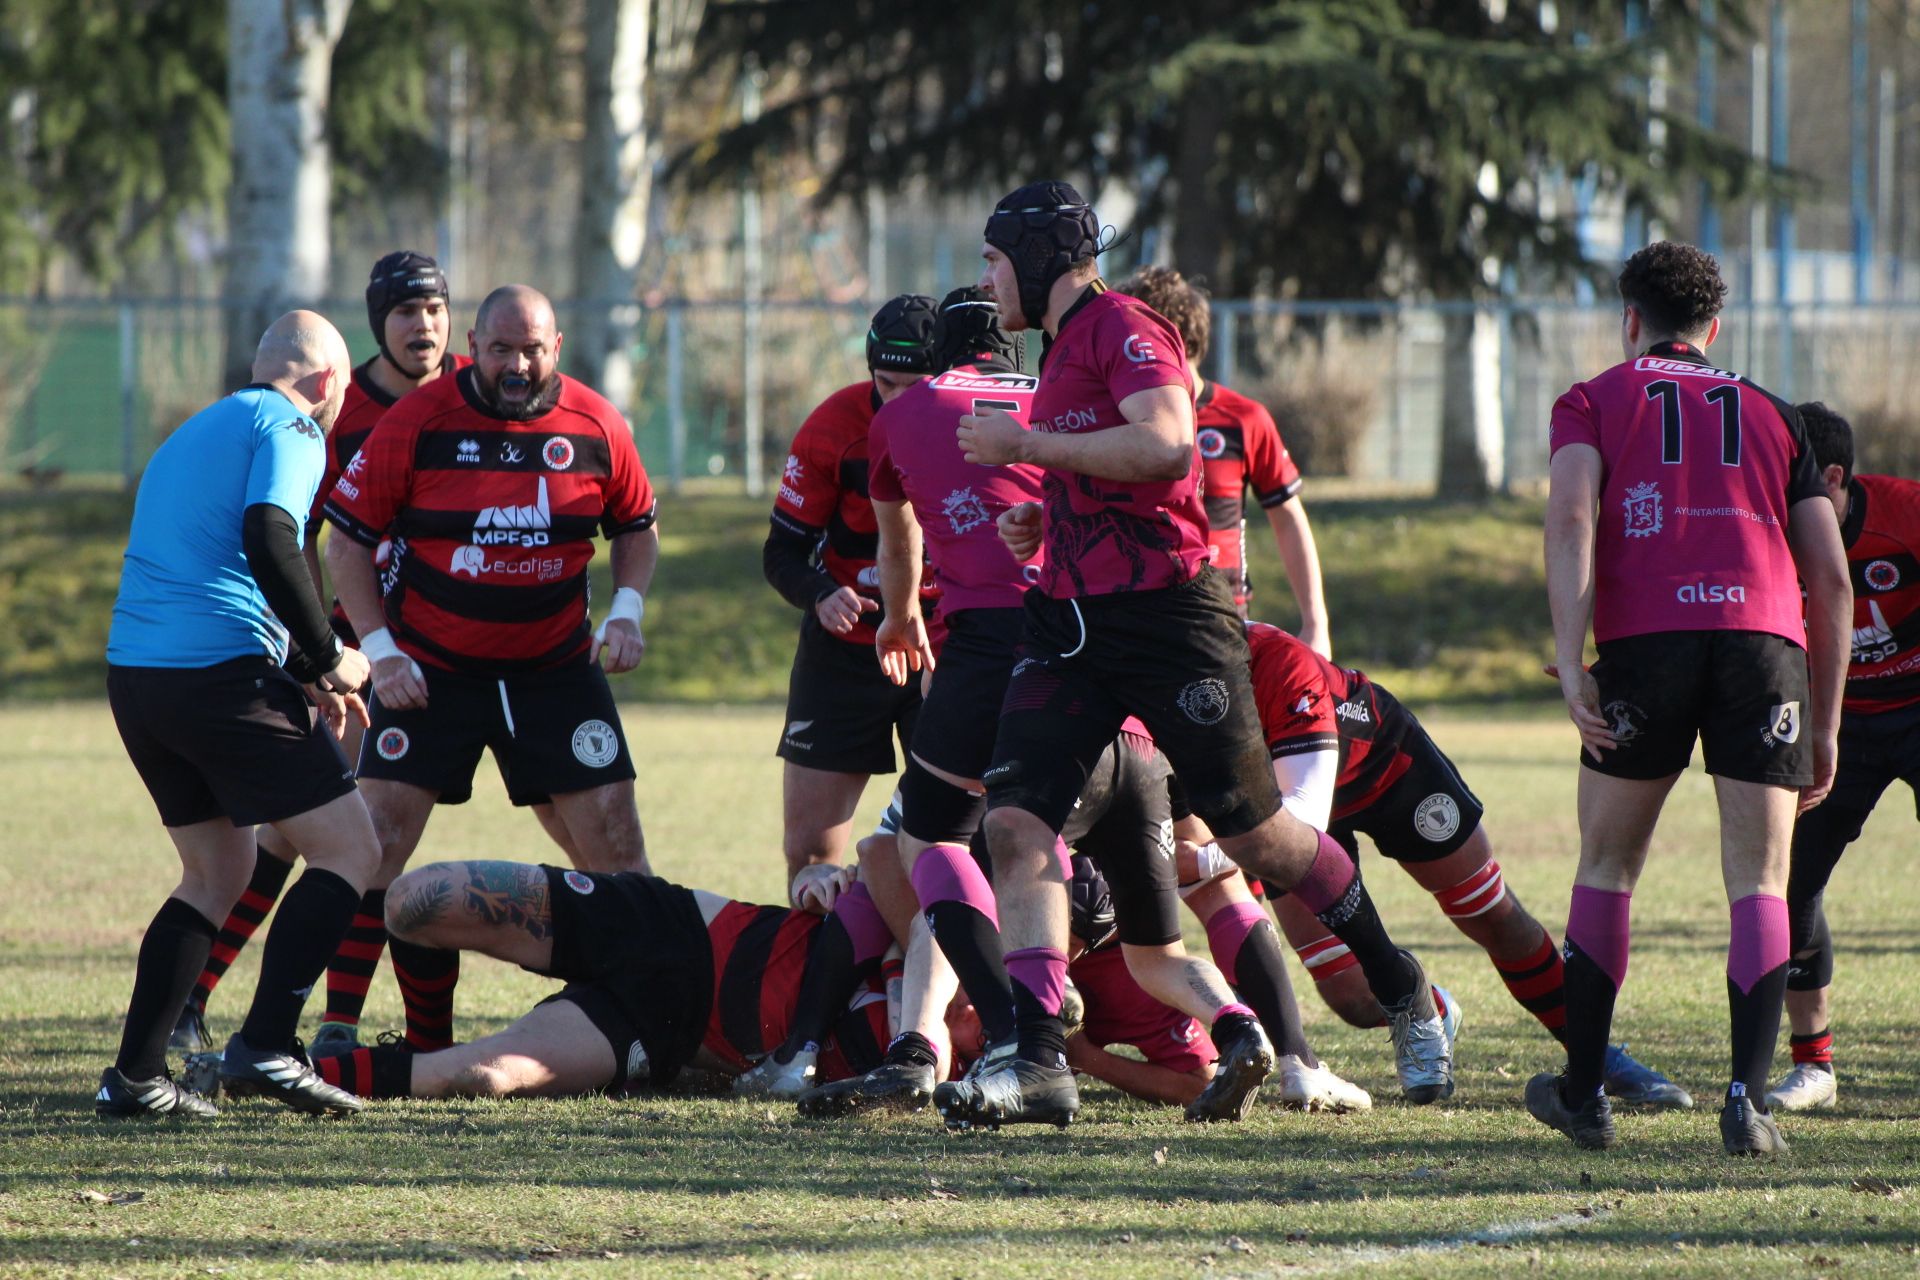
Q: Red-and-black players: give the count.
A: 7